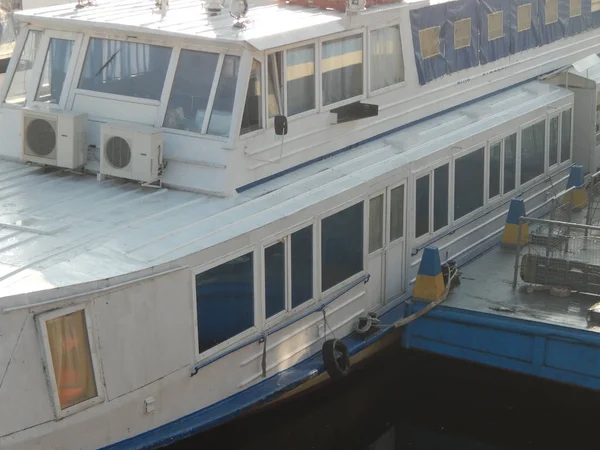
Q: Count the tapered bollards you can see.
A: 3